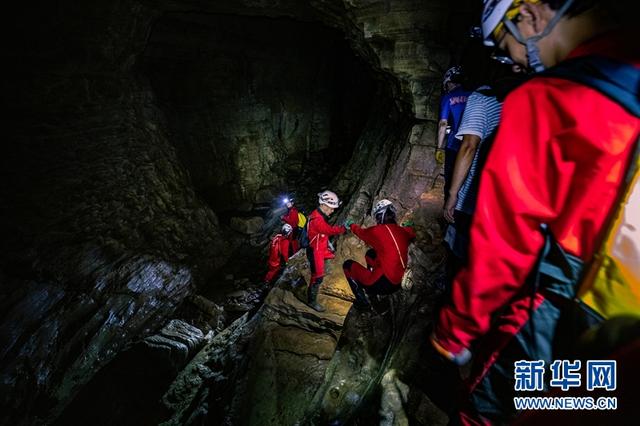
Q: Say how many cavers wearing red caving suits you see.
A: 5